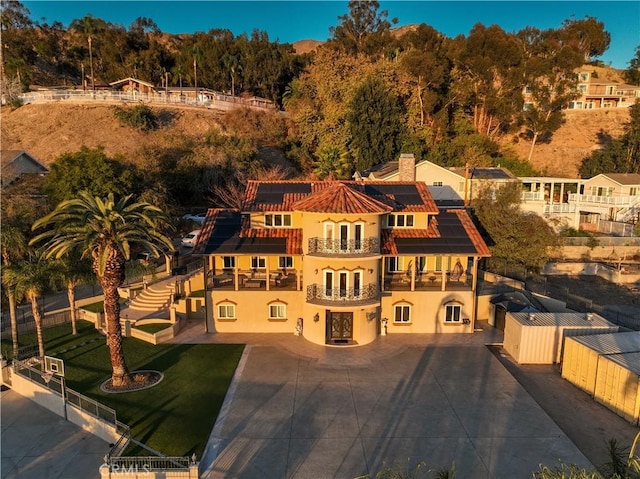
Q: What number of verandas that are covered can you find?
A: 2